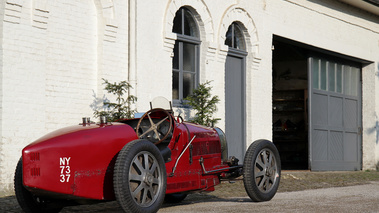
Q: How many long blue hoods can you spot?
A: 0